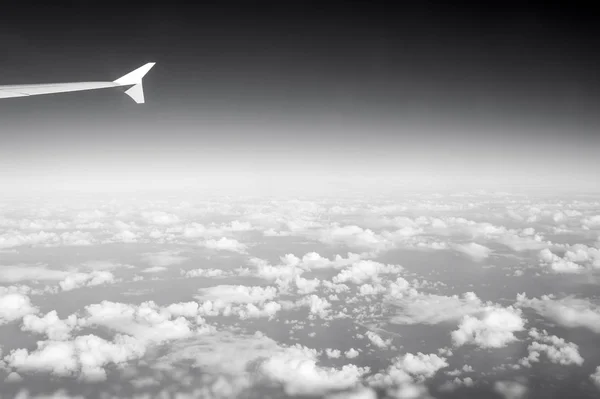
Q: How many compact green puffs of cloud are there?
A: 0